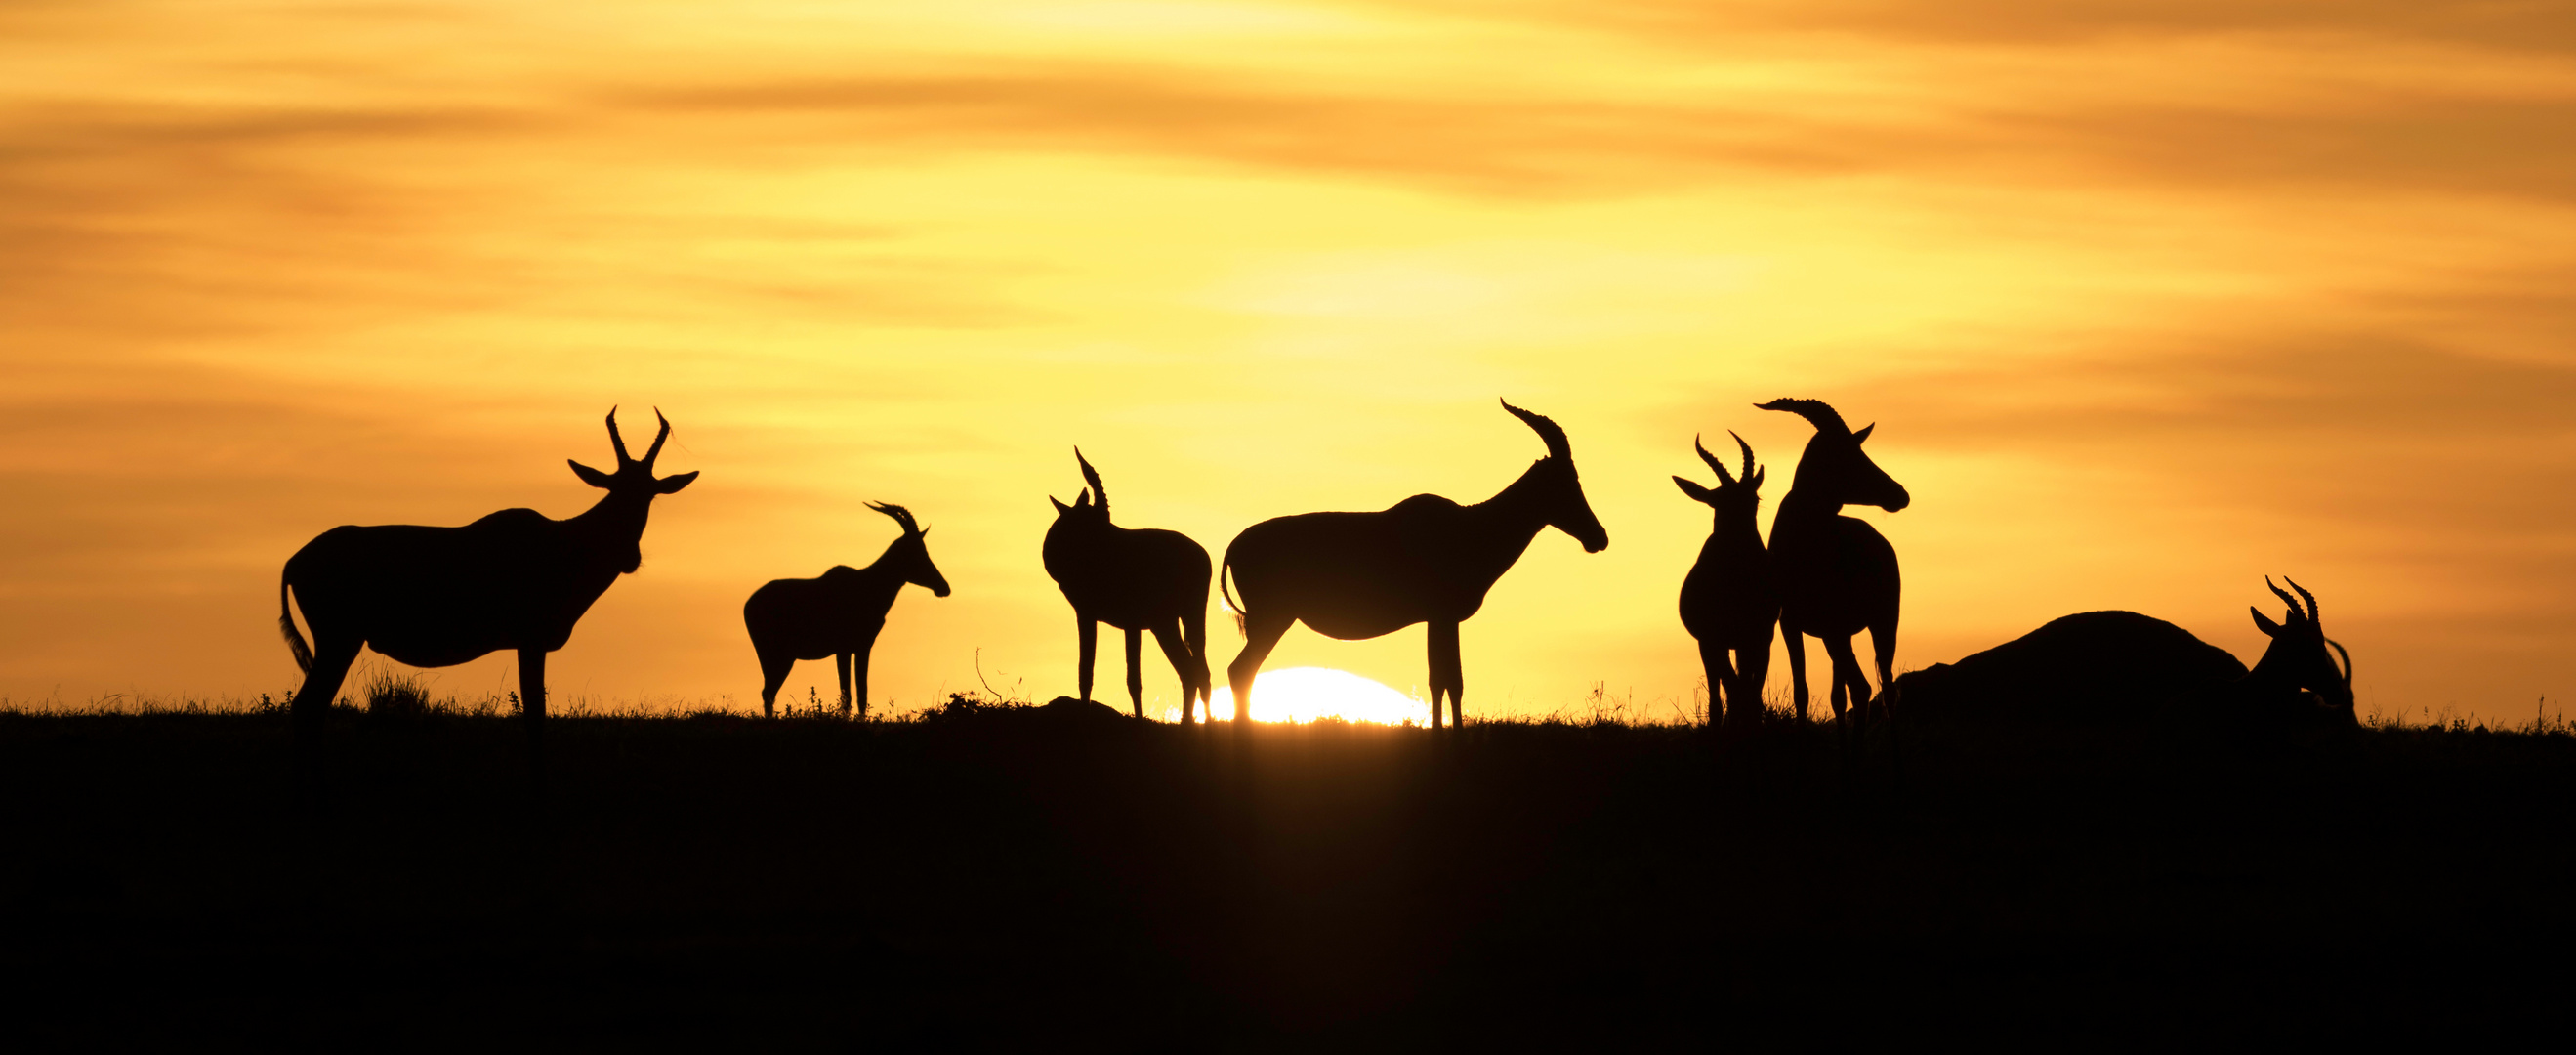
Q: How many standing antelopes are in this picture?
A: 6